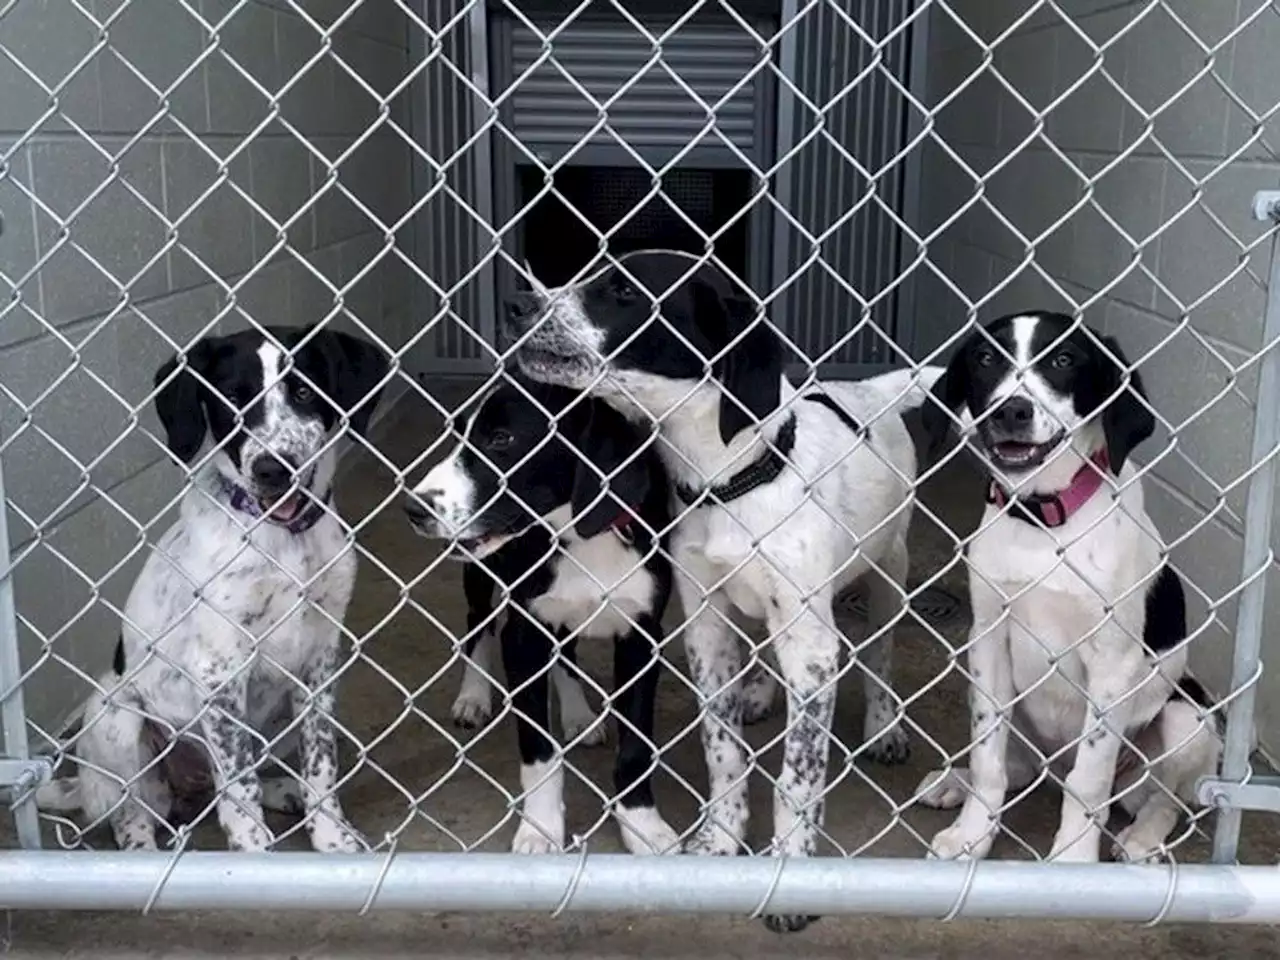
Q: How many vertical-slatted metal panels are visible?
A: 2